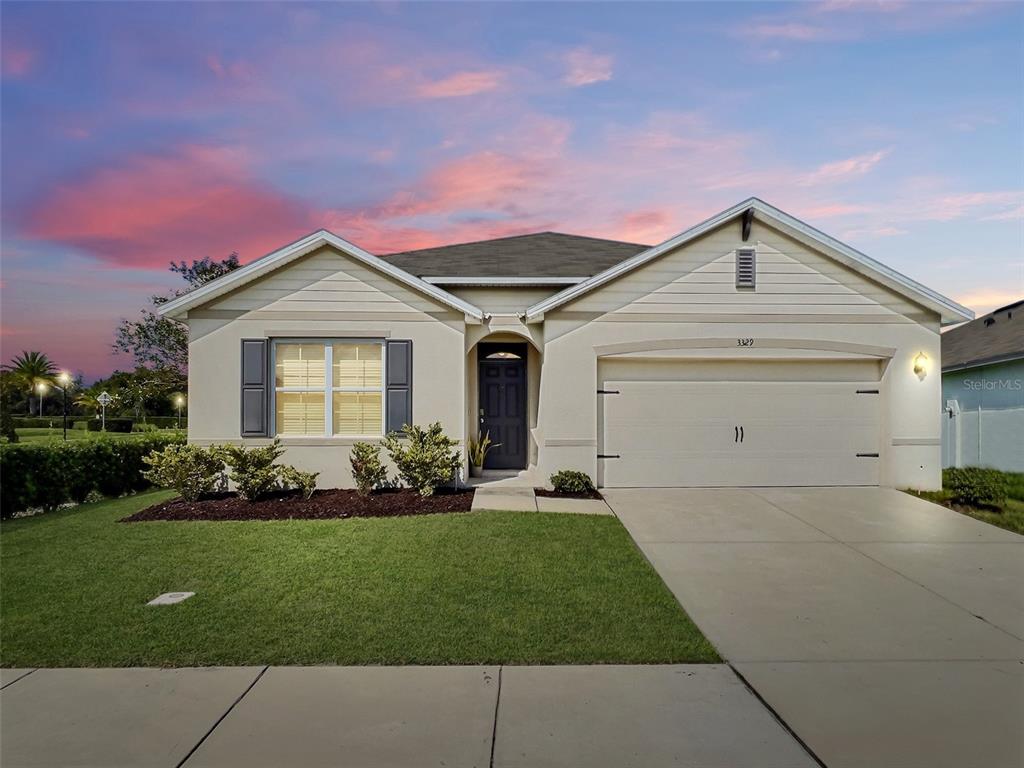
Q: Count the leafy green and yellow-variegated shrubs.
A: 5